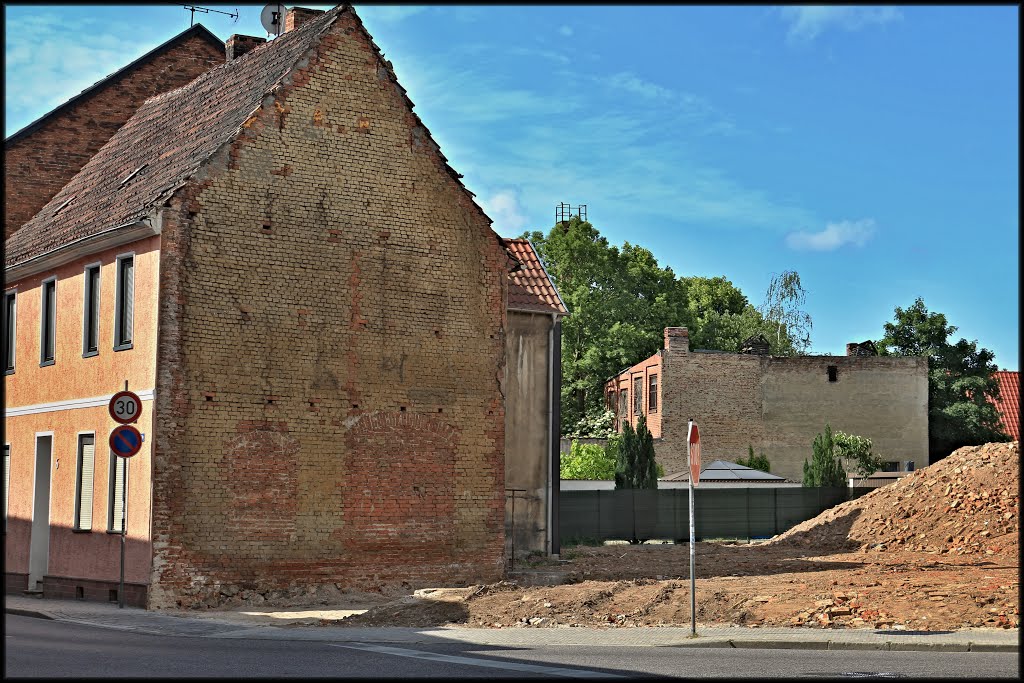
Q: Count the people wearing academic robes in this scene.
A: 0